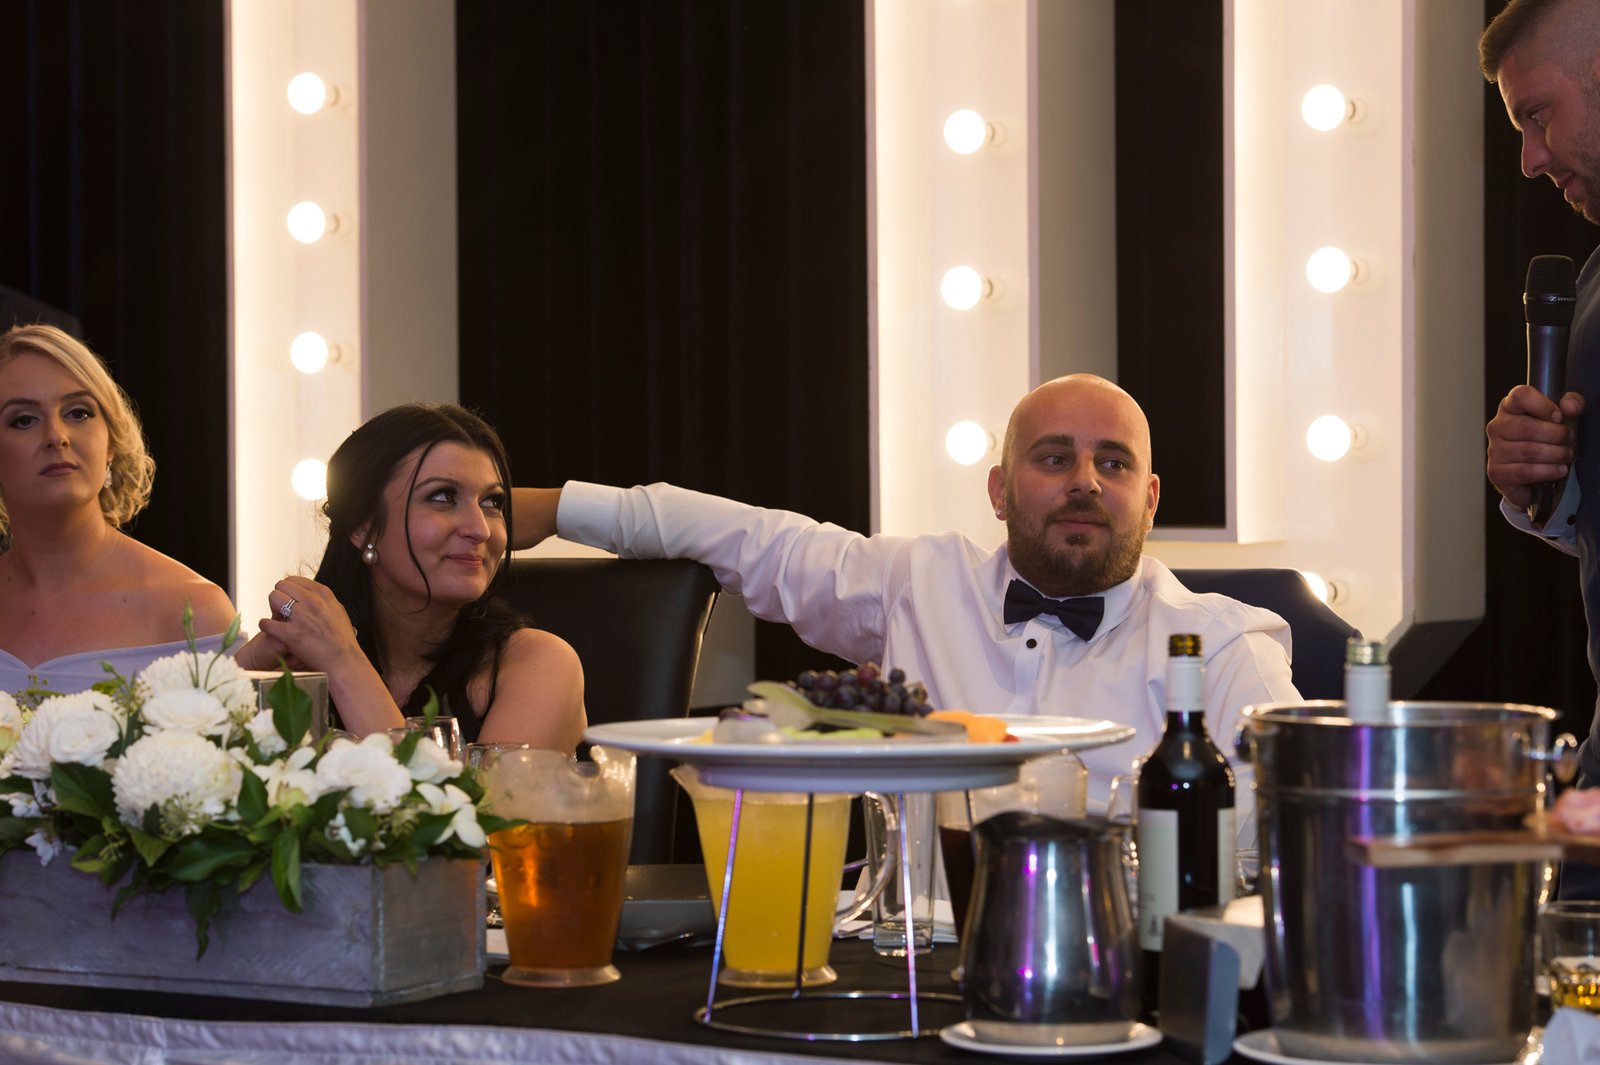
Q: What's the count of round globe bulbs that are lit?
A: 11